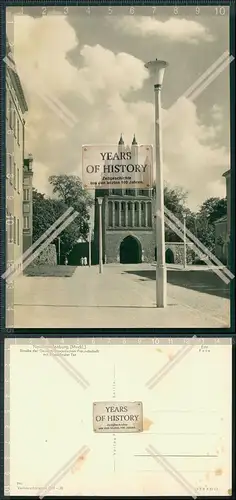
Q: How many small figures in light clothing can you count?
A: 3